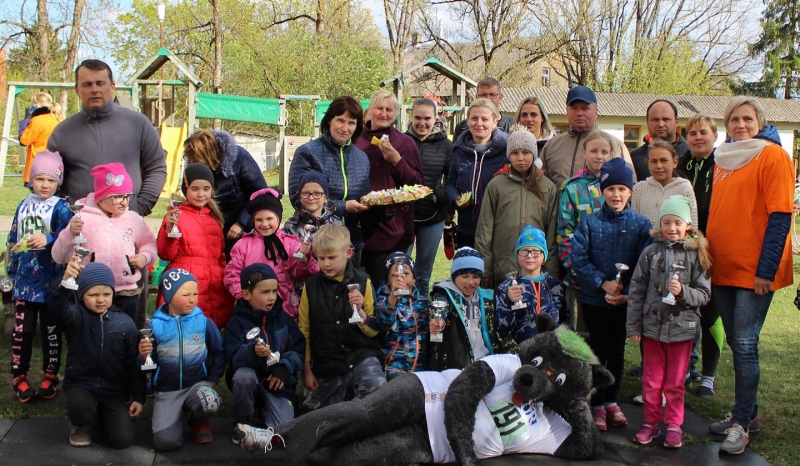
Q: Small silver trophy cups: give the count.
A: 12